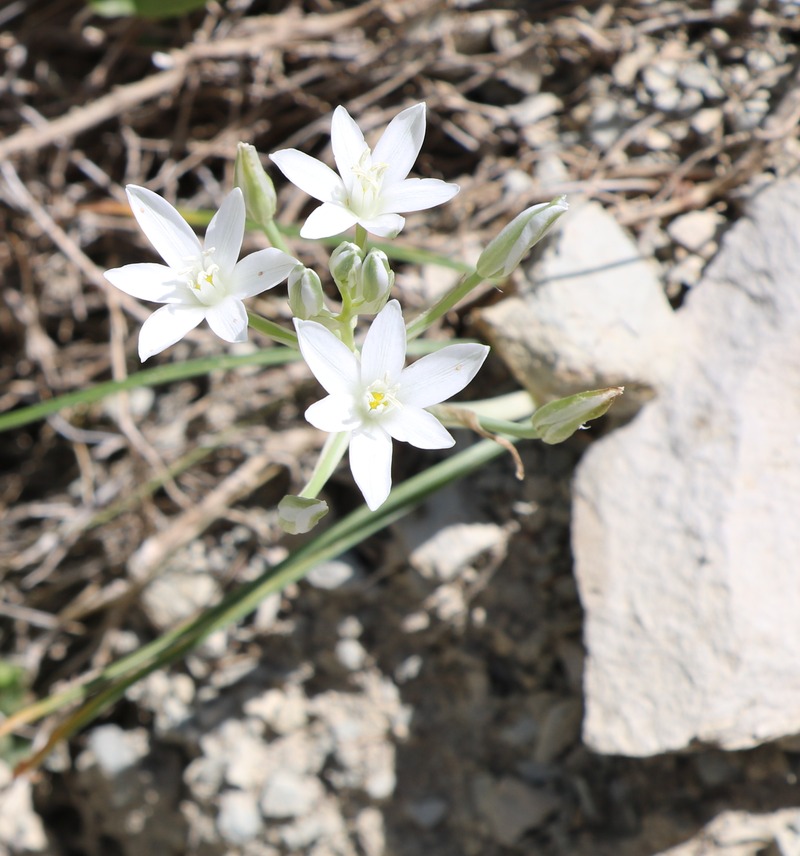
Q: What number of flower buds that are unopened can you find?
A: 7